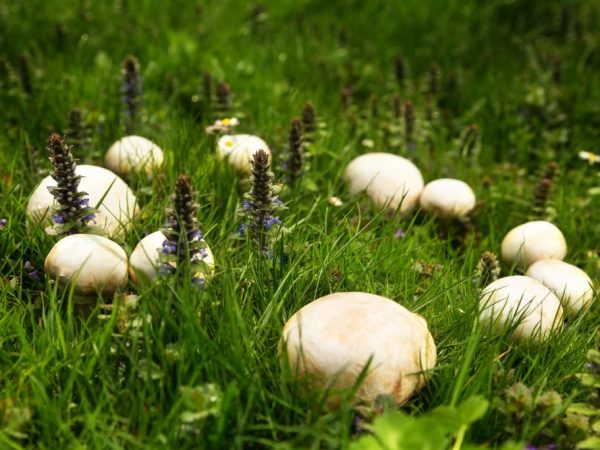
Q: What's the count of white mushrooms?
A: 11